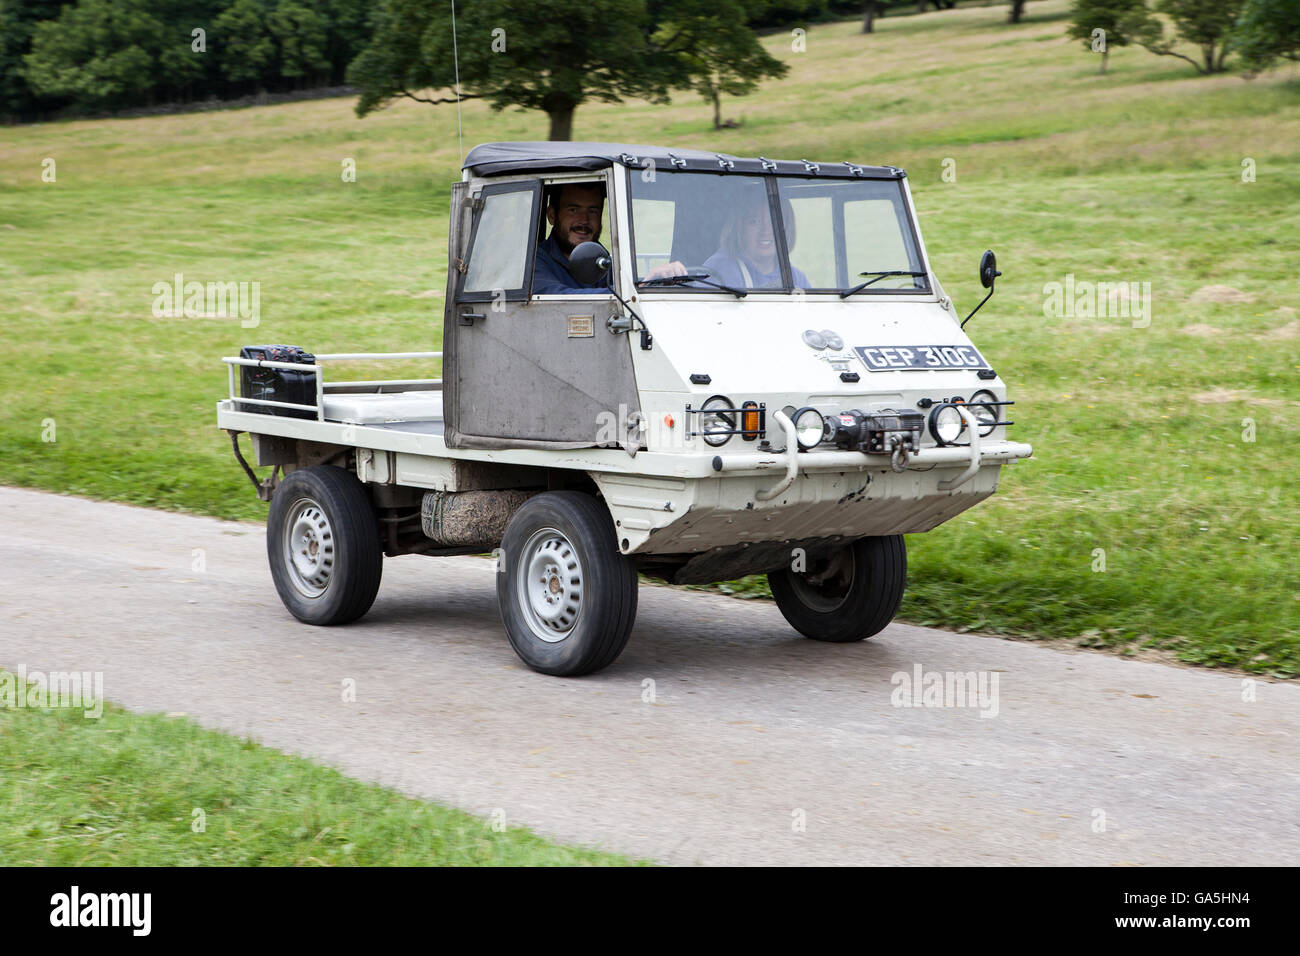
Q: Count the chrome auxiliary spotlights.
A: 2